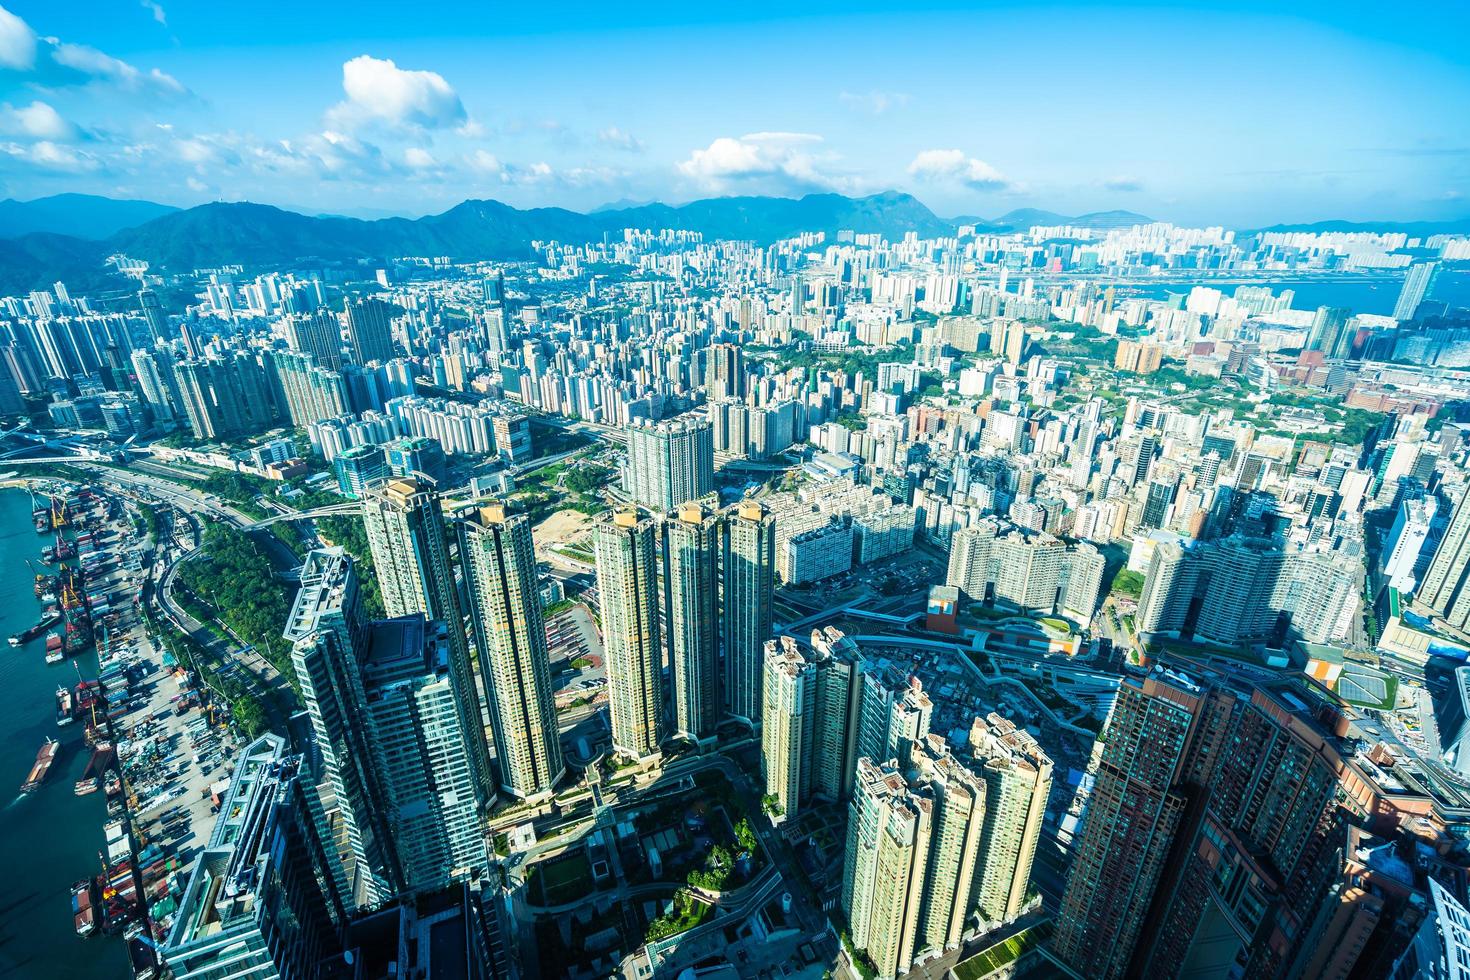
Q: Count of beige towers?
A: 11